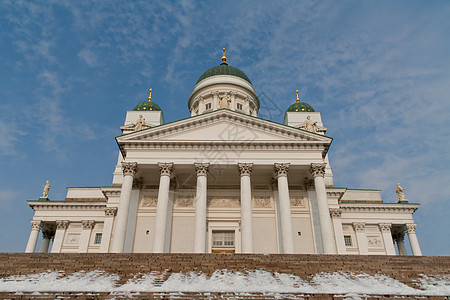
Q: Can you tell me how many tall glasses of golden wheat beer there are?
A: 0